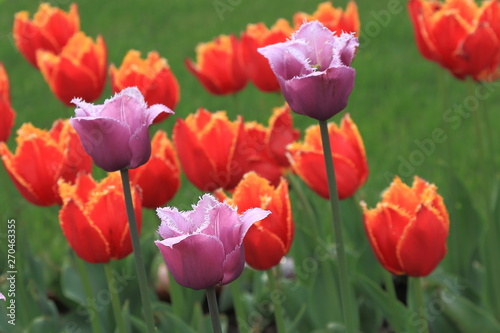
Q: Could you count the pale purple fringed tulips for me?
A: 3